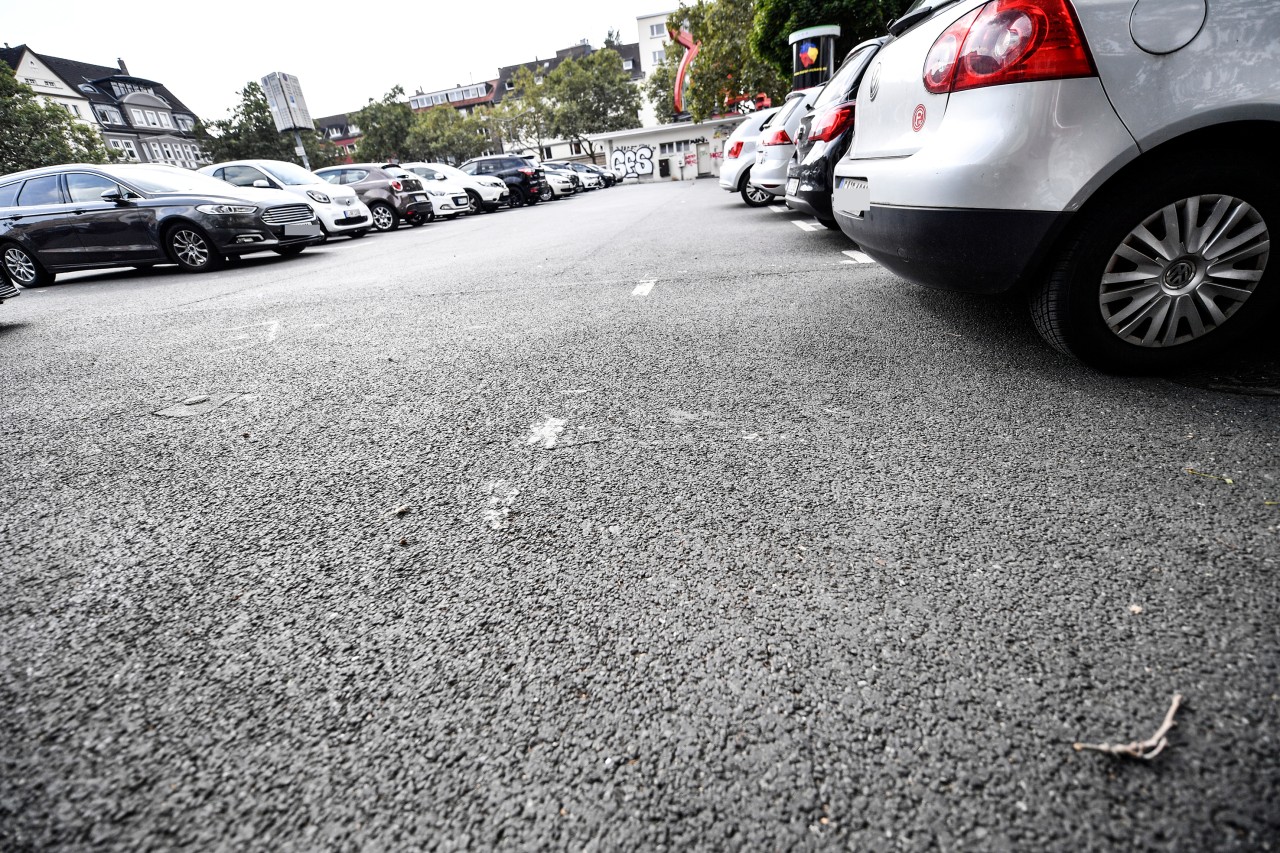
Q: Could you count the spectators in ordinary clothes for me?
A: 0